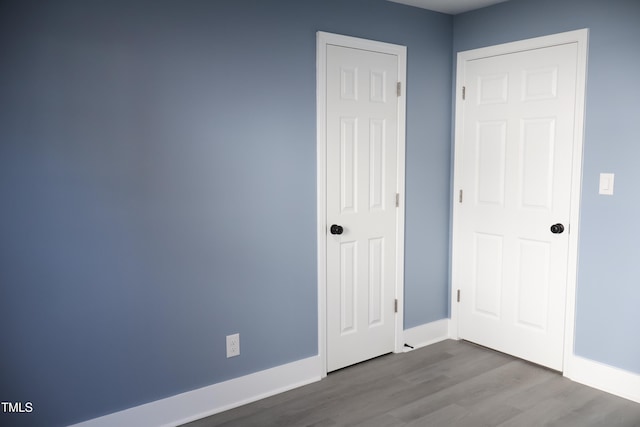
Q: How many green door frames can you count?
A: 0